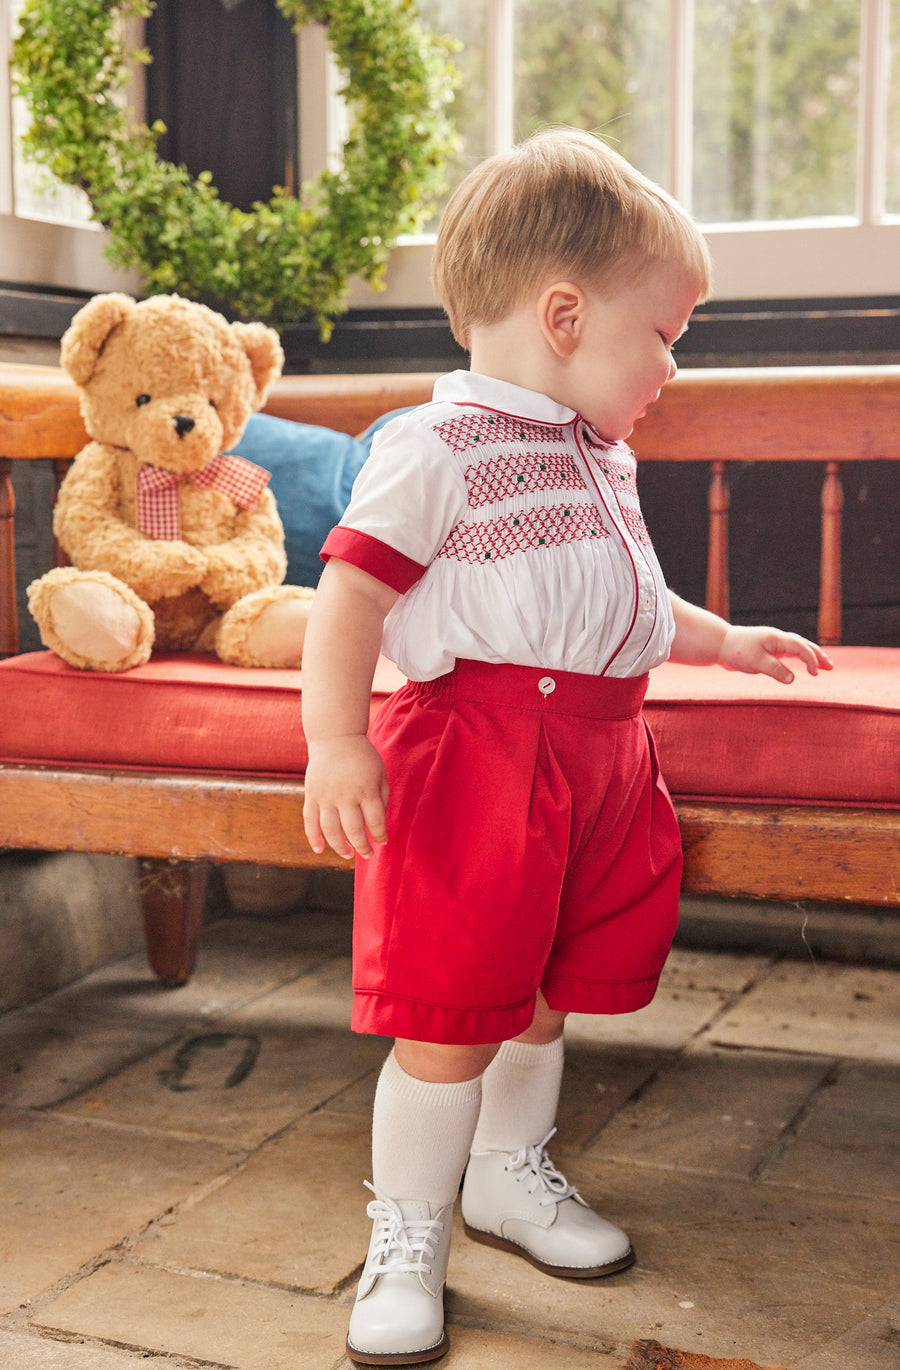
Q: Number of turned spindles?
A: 4